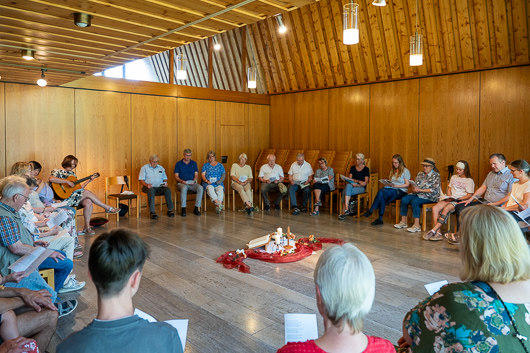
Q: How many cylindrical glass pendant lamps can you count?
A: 4